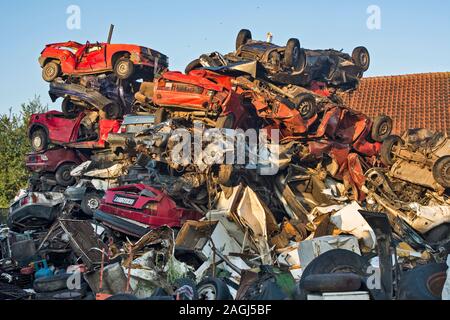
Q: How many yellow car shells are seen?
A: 0